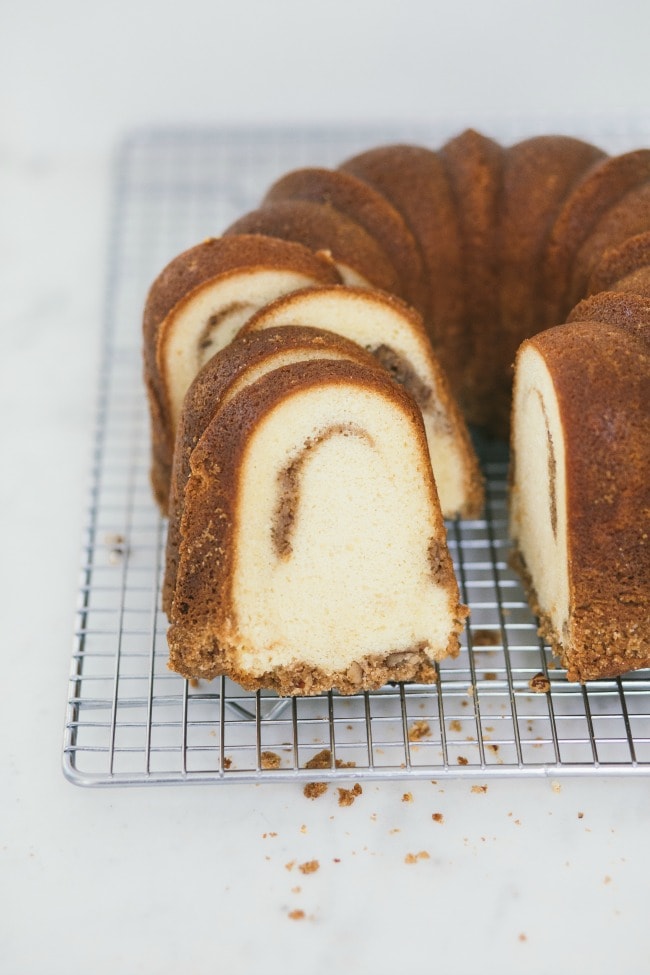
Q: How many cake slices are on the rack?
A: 4